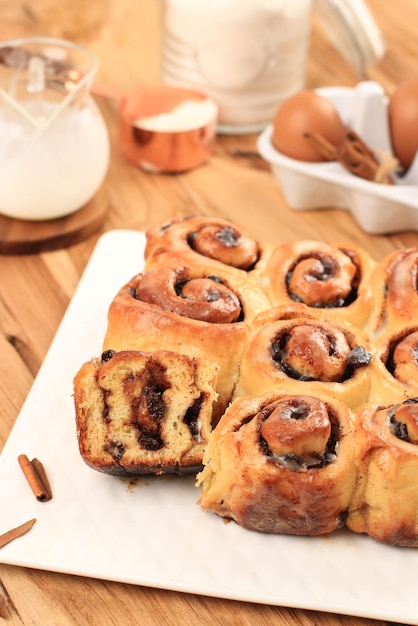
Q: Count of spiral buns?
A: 9